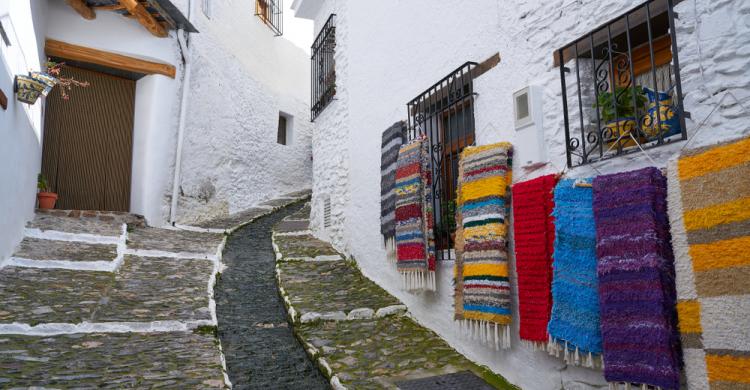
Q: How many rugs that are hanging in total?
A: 7